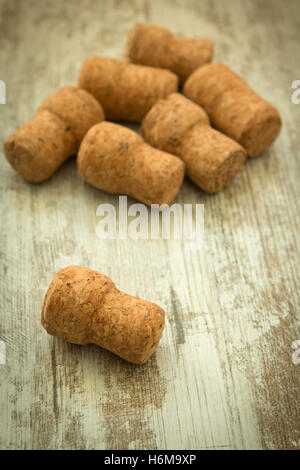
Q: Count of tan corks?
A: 7